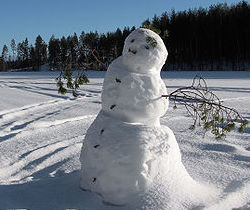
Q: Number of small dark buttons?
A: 5